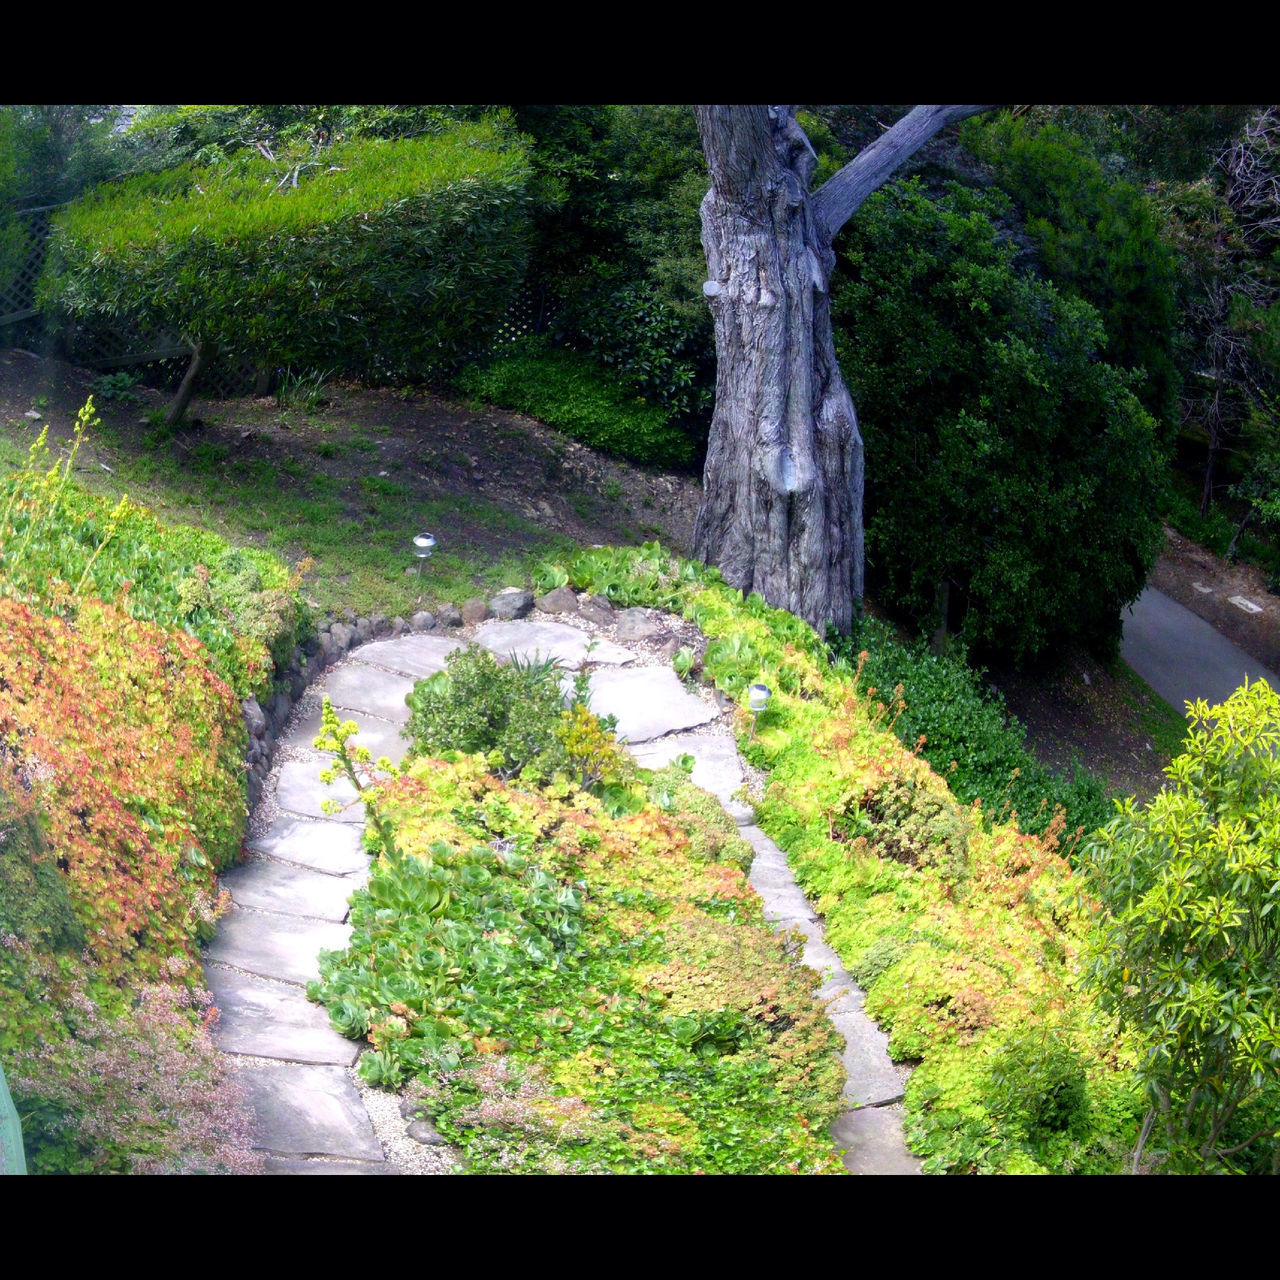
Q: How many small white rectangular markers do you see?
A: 2